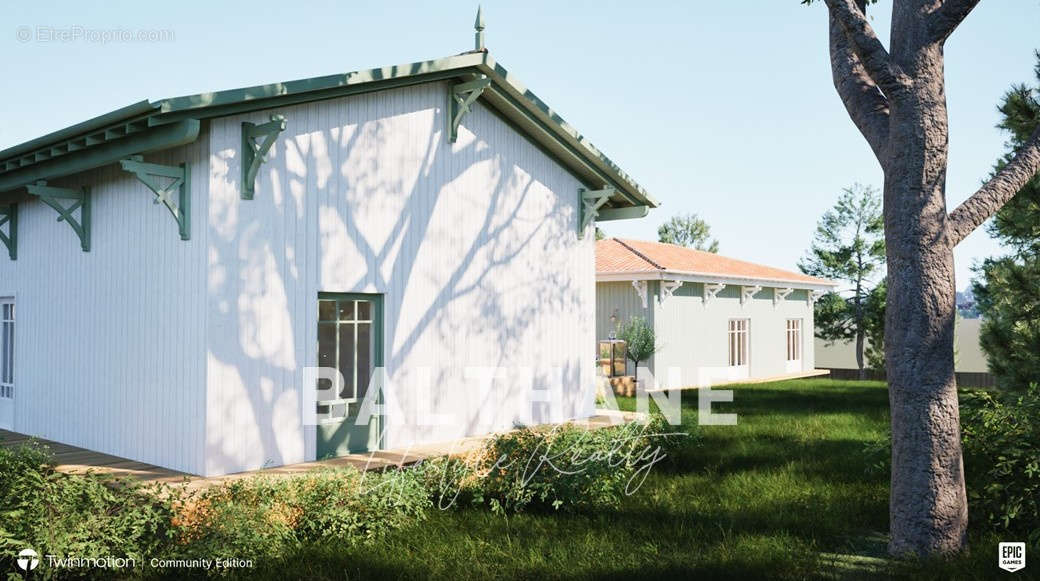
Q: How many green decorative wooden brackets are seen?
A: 6